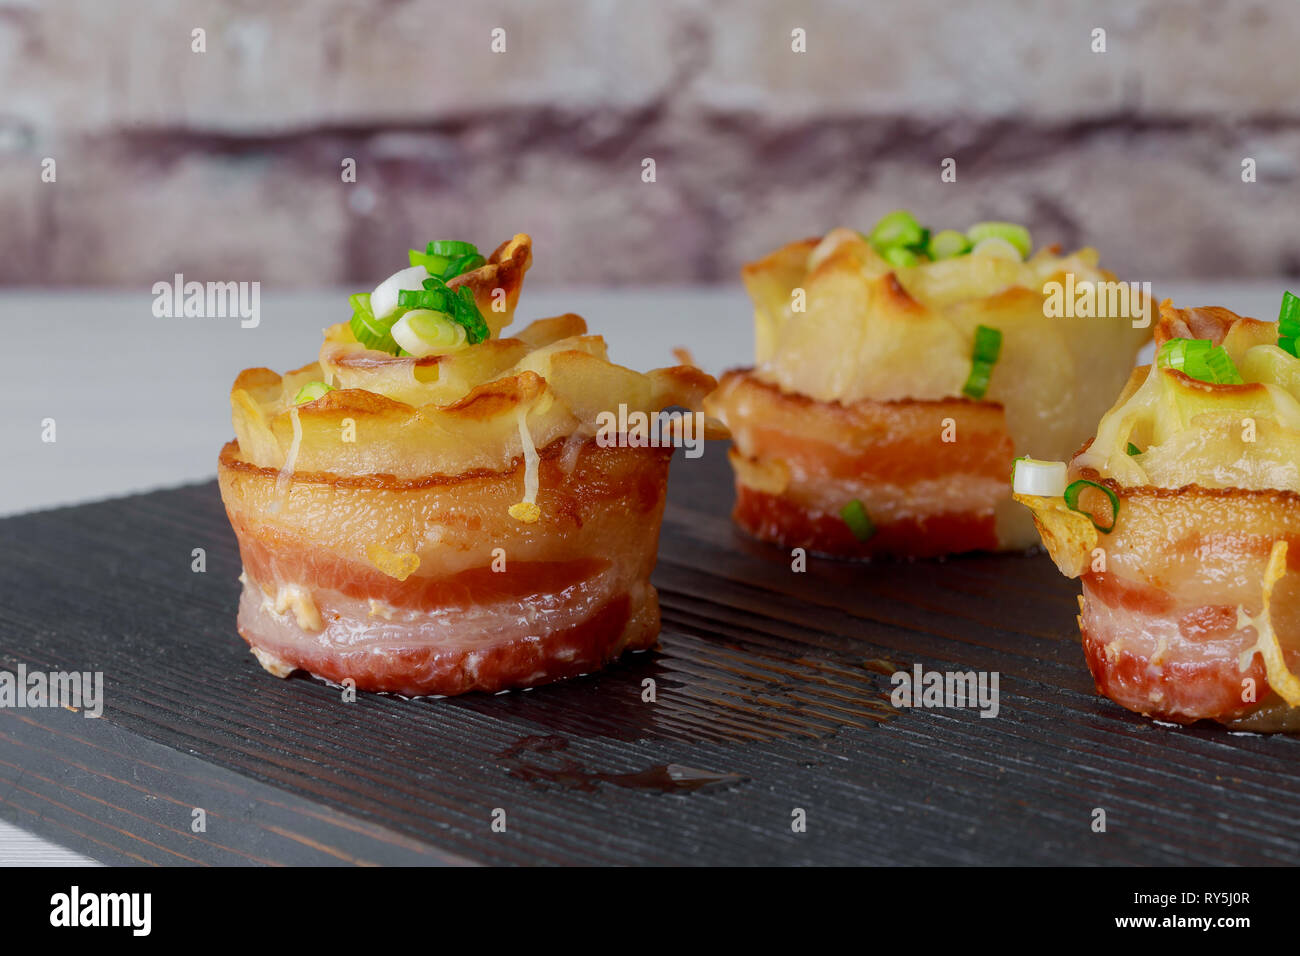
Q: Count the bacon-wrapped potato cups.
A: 3